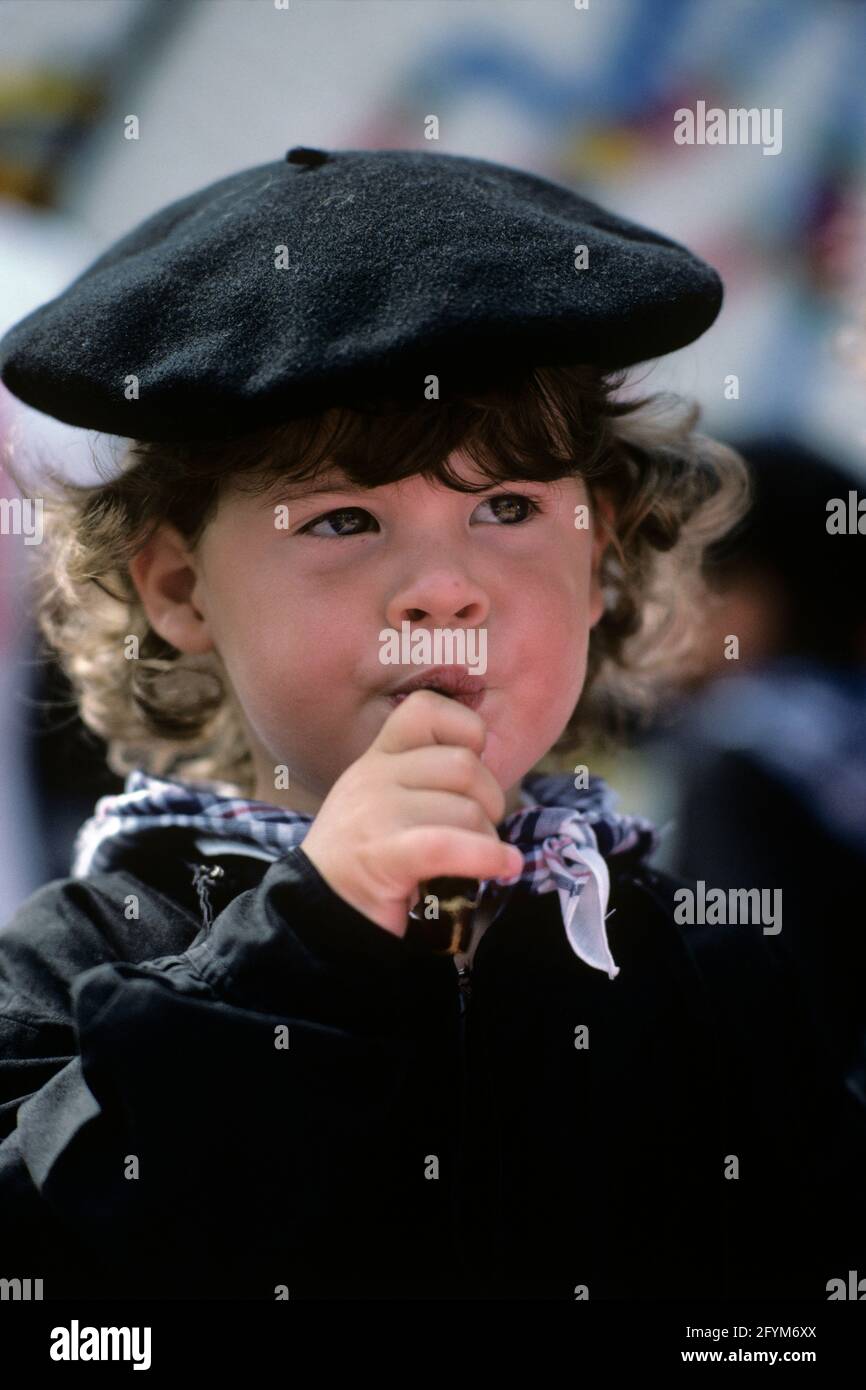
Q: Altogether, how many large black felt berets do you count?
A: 1